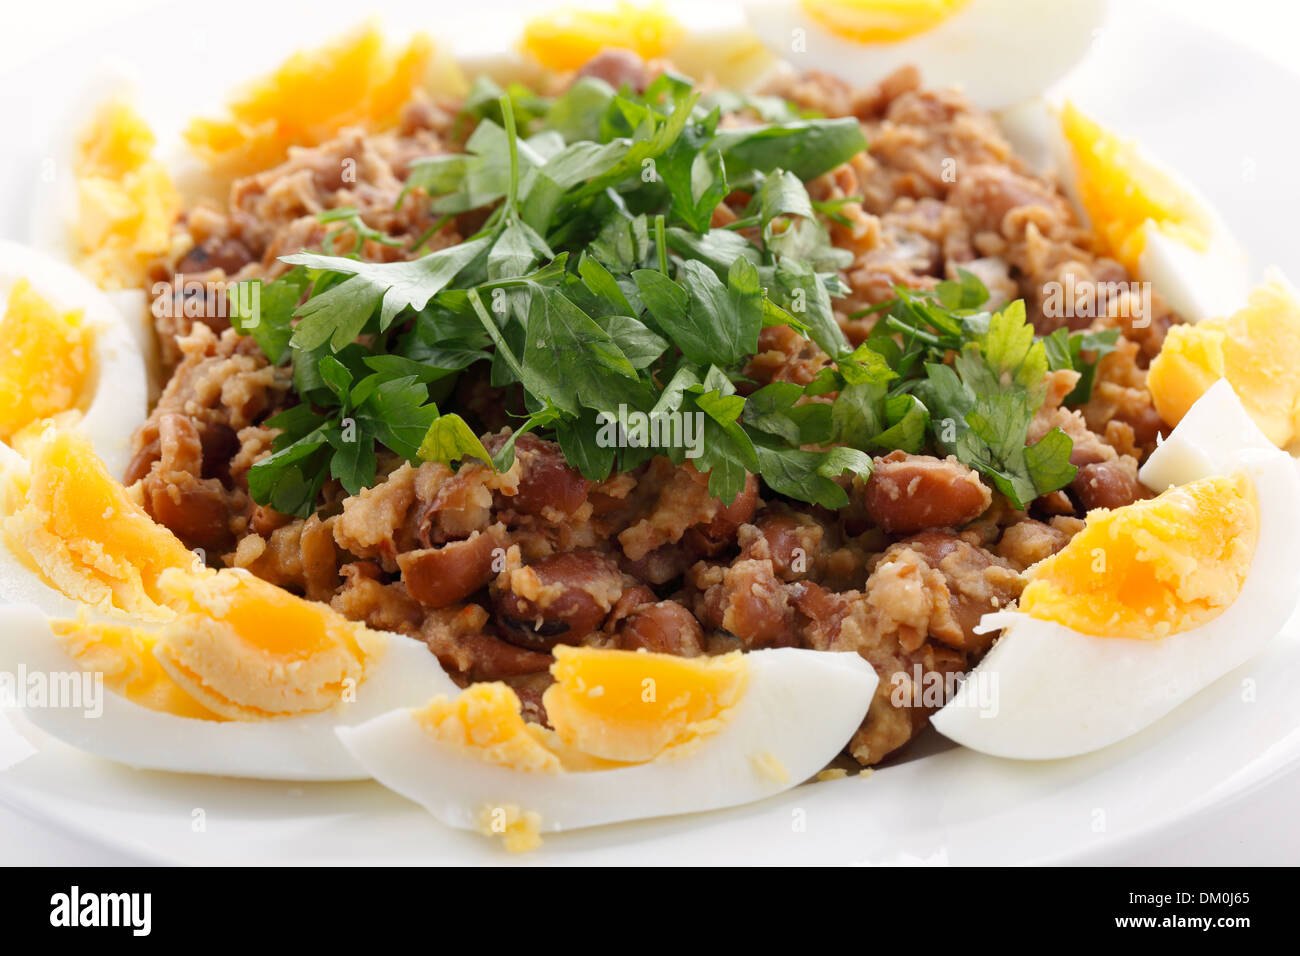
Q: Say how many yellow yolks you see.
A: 11